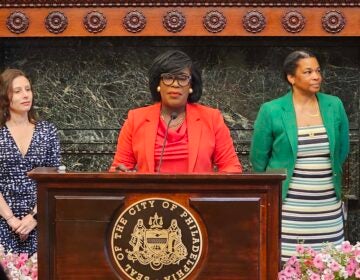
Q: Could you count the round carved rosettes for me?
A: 9